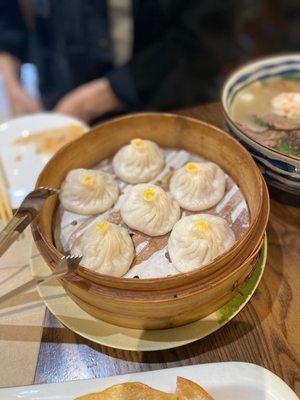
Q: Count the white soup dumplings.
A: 6